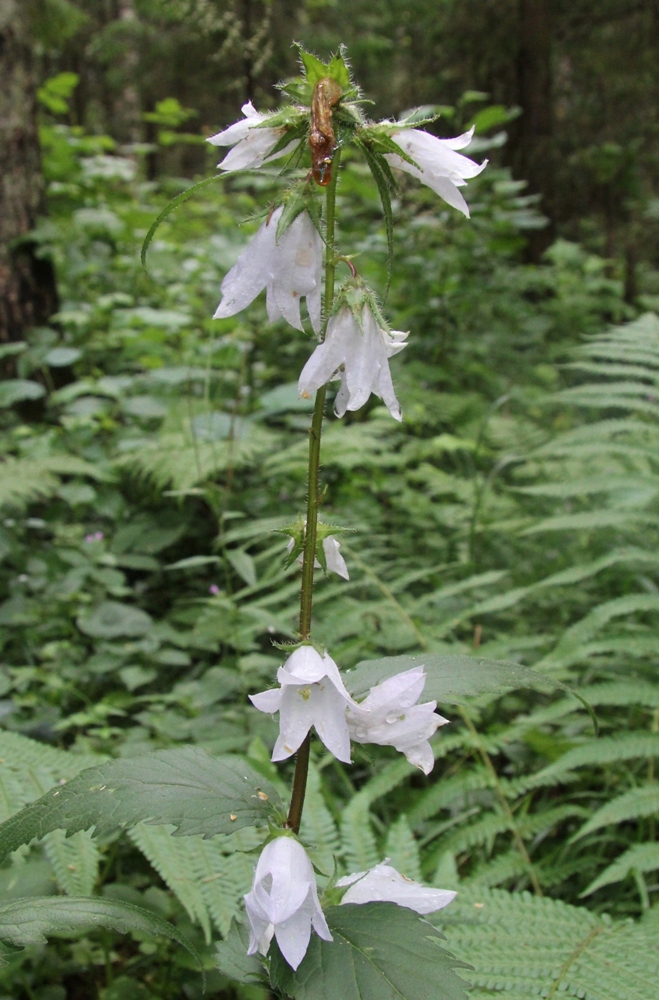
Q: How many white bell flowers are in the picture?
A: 9